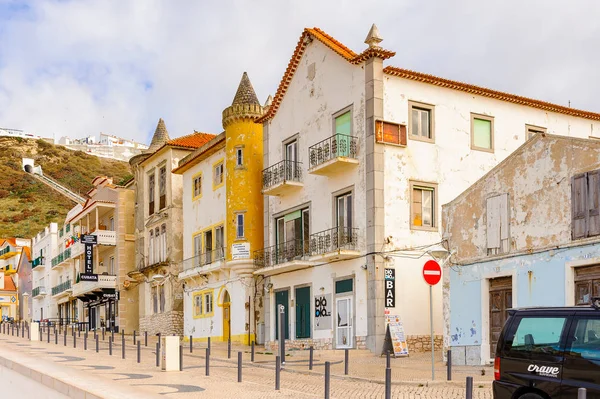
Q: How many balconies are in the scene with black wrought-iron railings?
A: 4